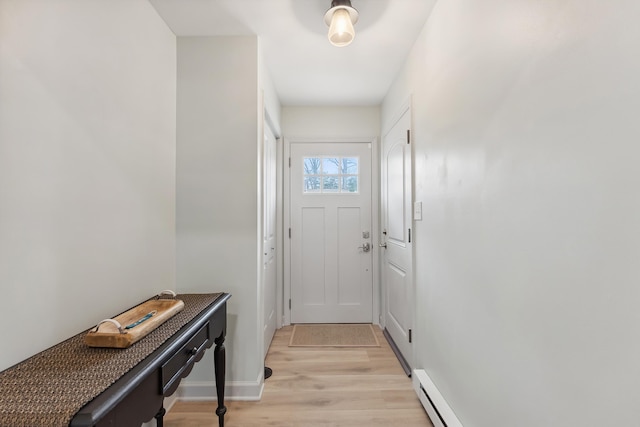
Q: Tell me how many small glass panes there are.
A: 6